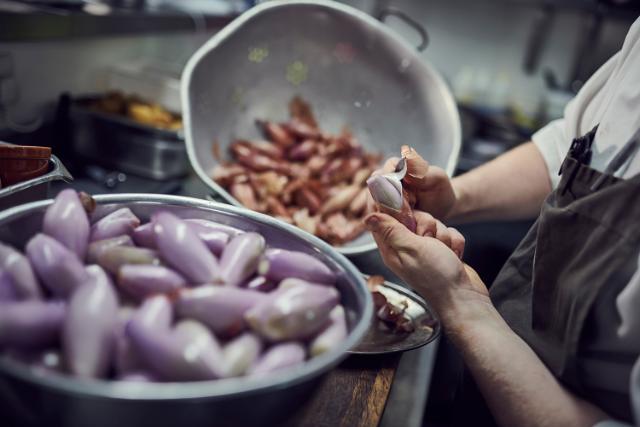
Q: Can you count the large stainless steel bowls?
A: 2